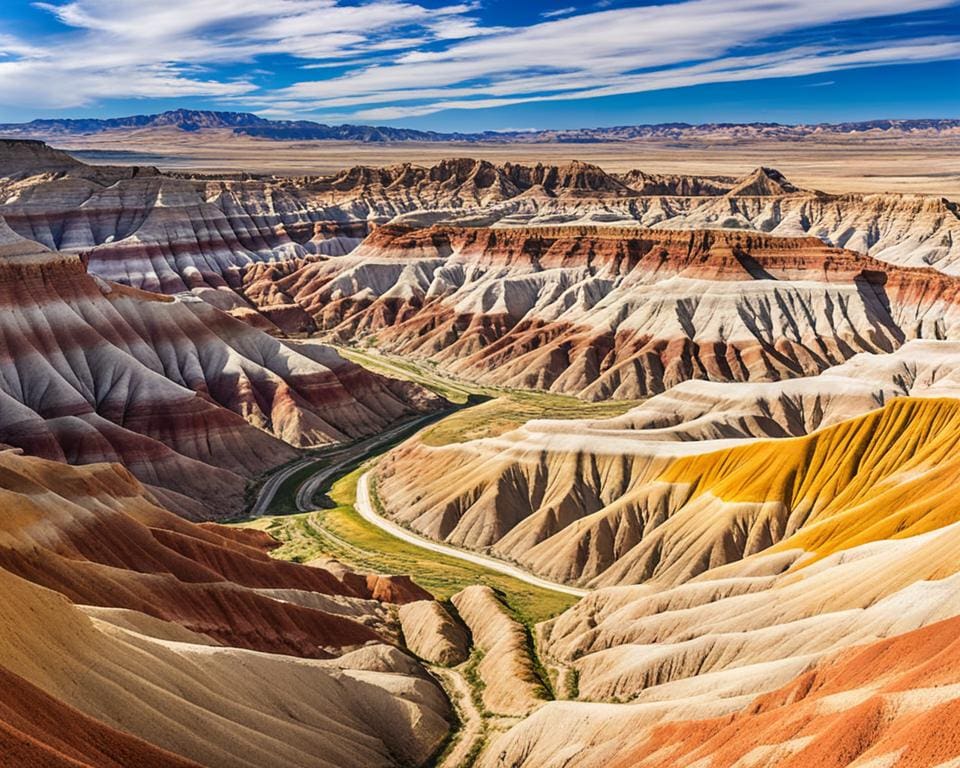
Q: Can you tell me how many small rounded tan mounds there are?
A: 2